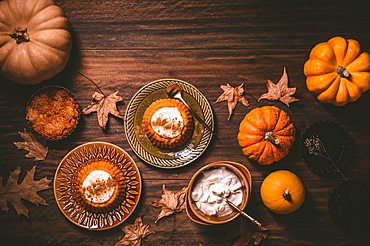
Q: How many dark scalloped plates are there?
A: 2